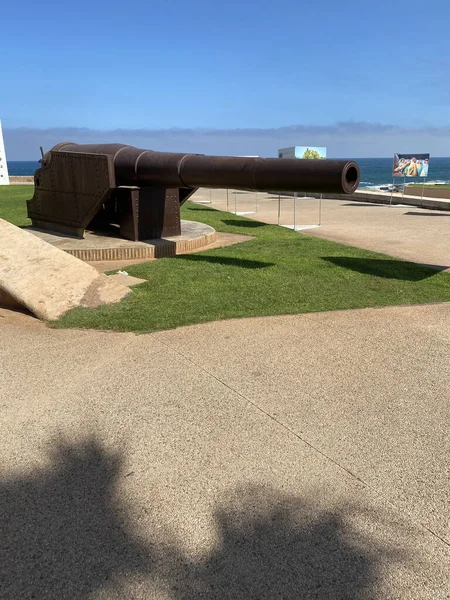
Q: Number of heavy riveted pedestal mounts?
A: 1